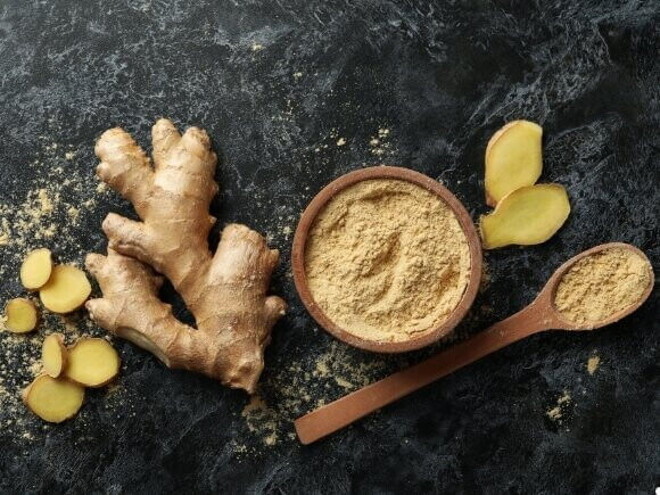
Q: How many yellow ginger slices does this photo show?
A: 8